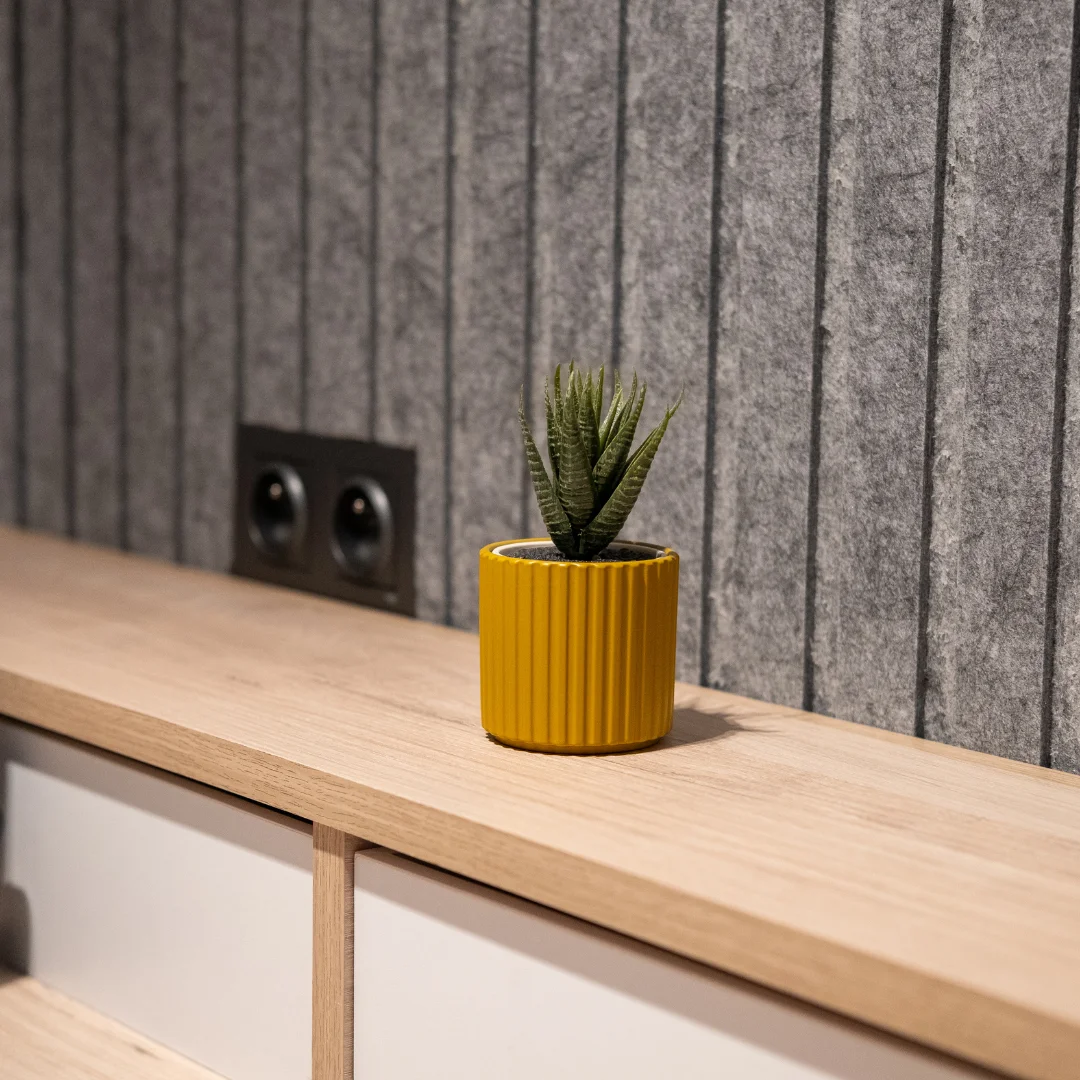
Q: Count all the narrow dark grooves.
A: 14